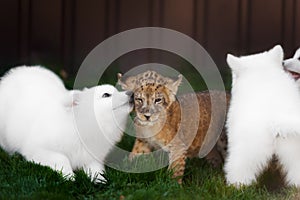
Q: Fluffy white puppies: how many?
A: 3